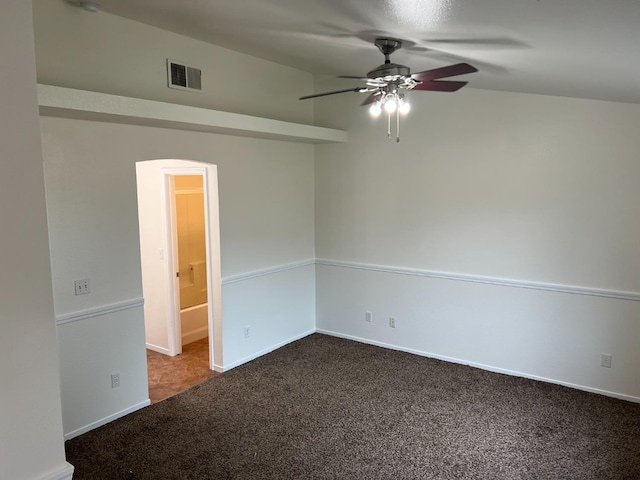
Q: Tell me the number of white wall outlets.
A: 5